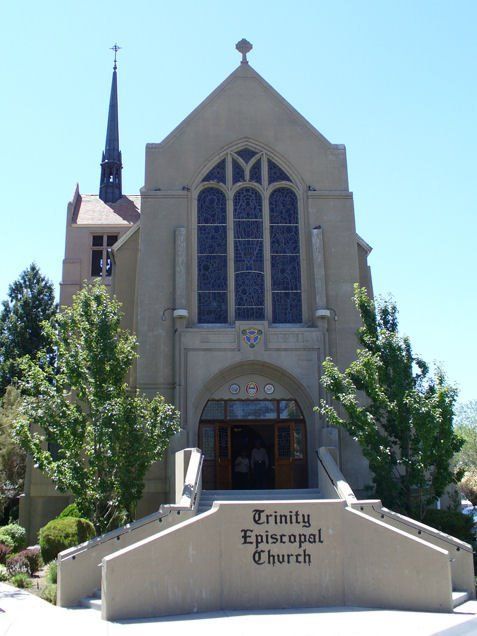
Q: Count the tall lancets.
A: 3